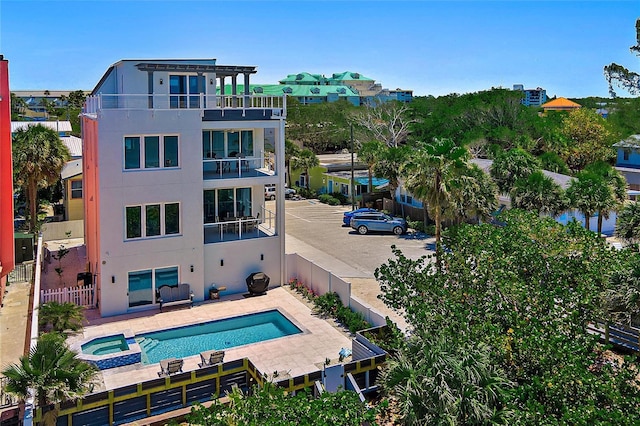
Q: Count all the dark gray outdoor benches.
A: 1